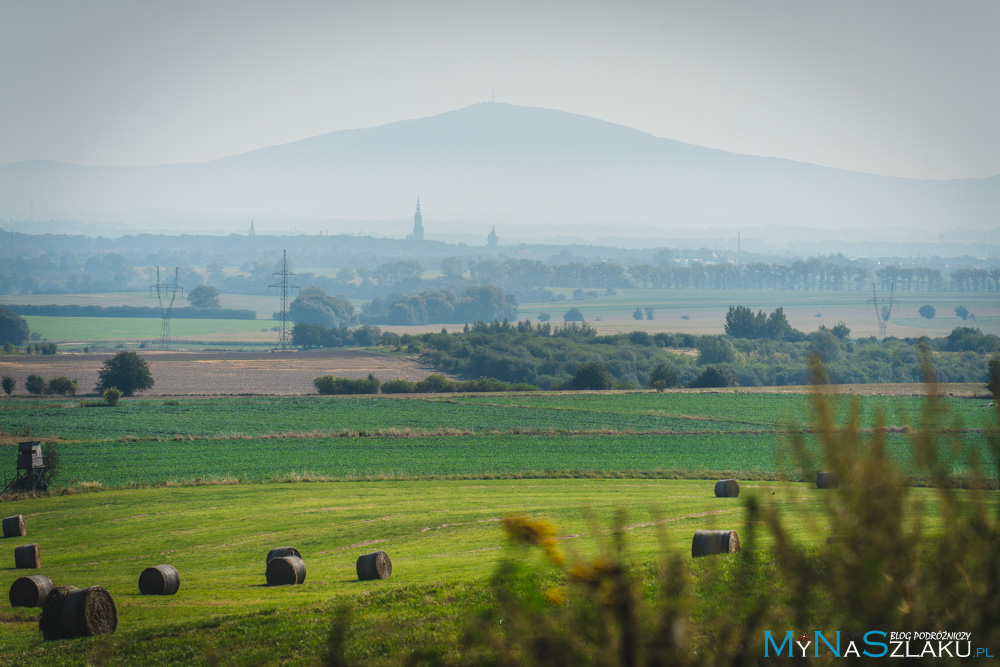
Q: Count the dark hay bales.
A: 12